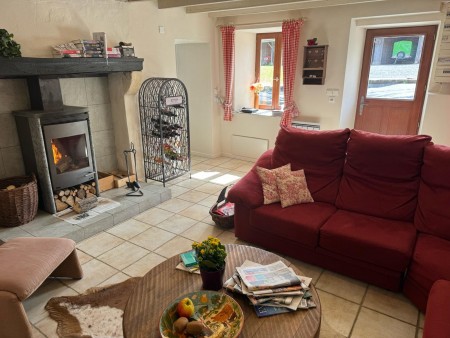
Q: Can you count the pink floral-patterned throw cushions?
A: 2